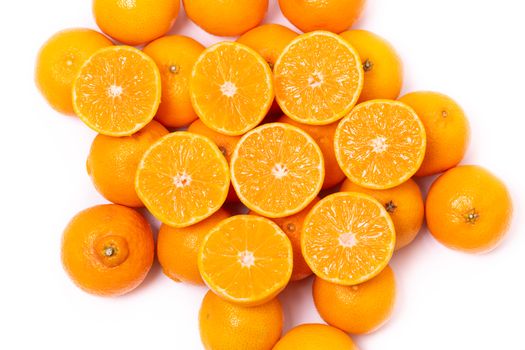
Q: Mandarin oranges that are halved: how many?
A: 8